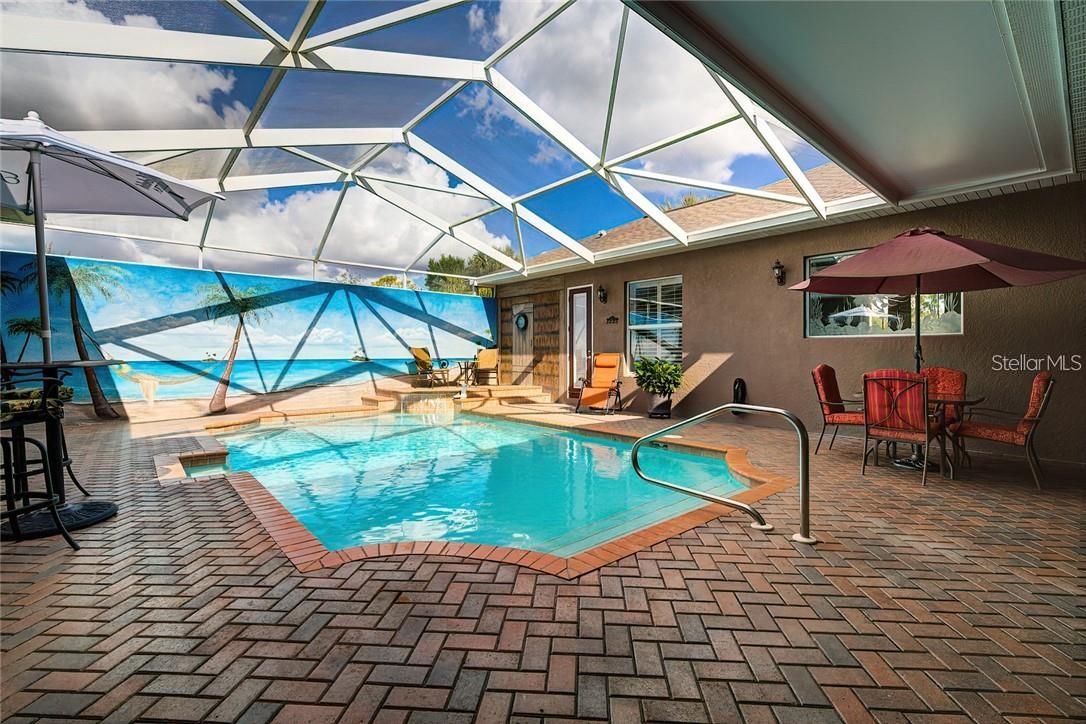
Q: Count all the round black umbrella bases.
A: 2